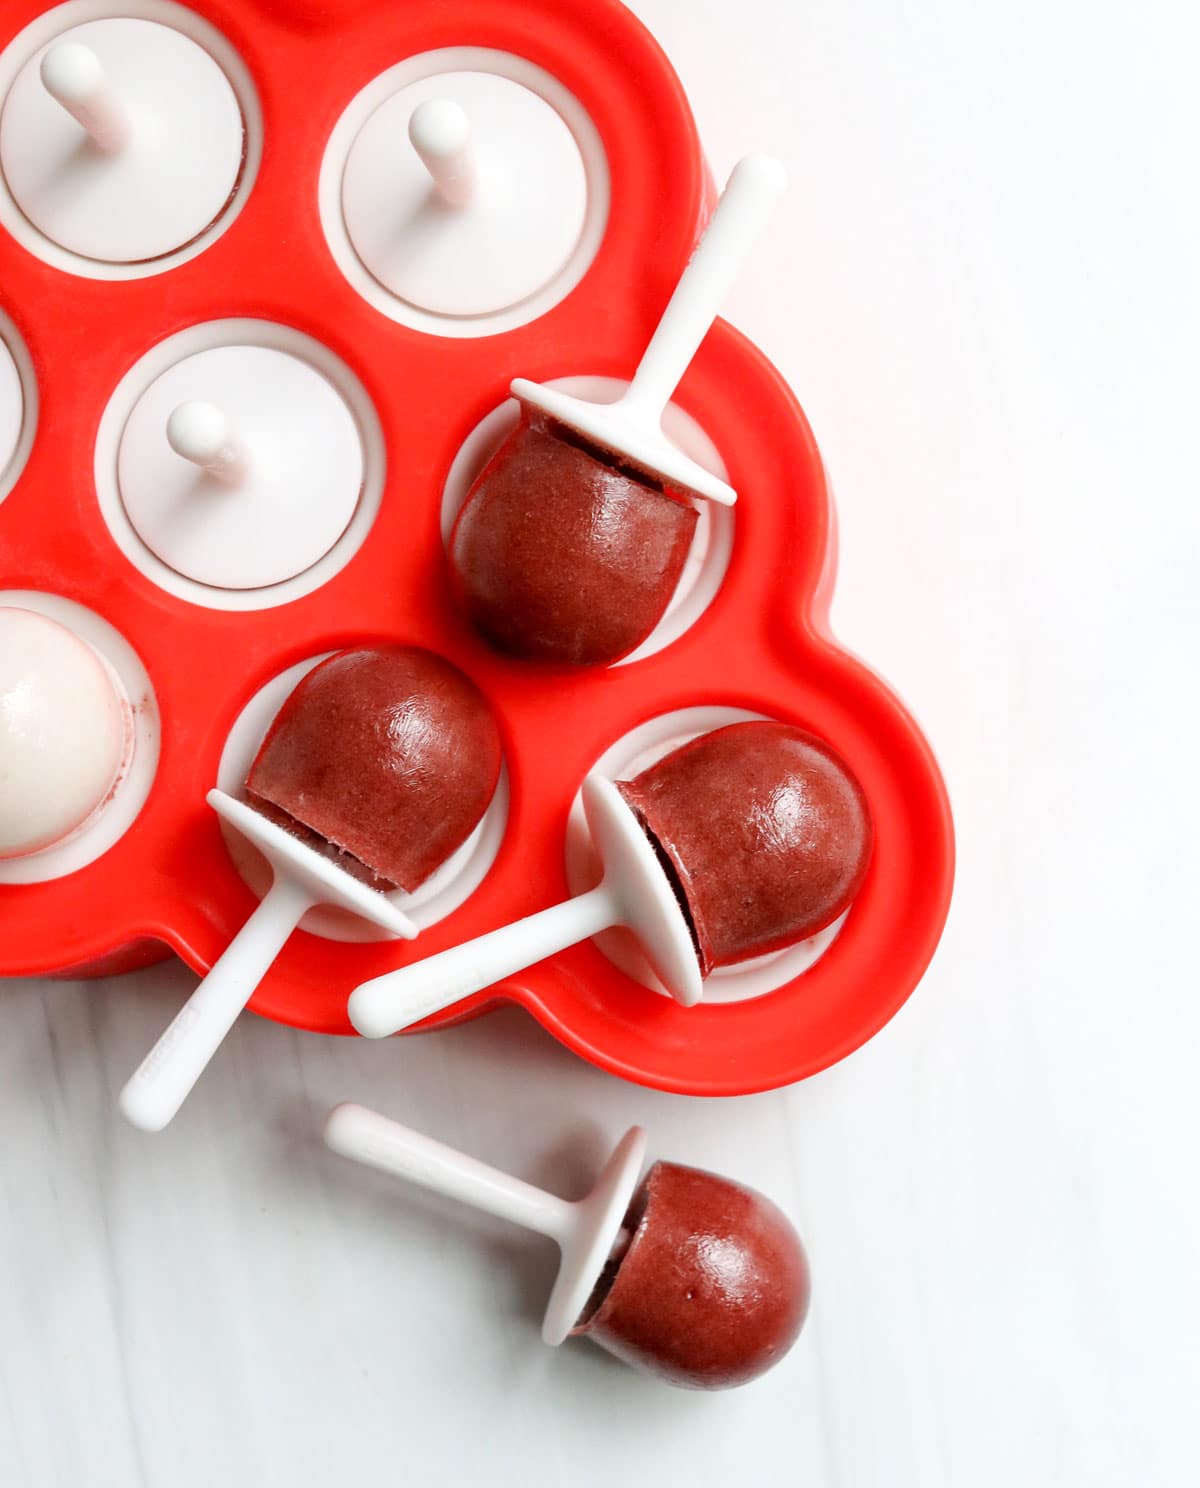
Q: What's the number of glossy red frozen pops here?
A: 4